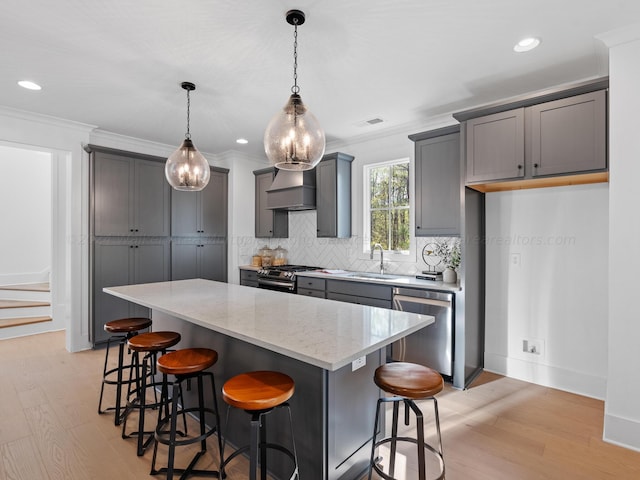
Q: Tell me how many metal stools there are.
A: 5